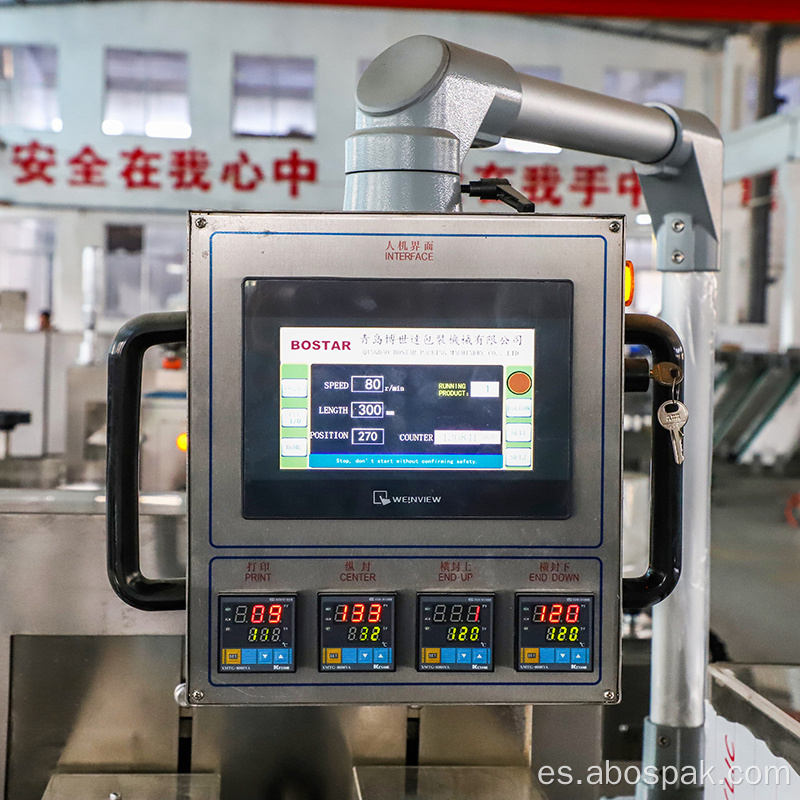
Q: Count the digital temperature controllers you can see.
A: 4